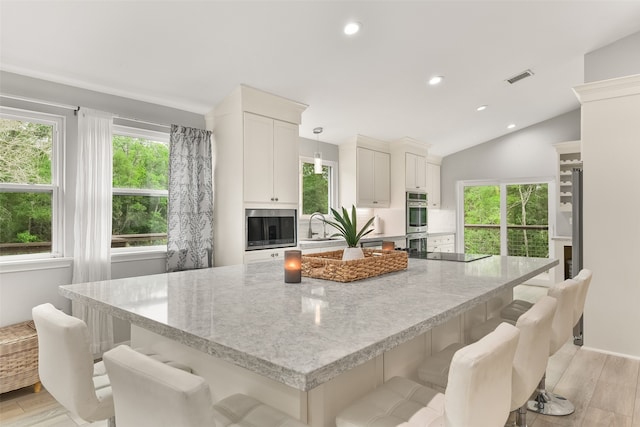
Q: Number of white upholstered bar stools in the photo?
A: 6